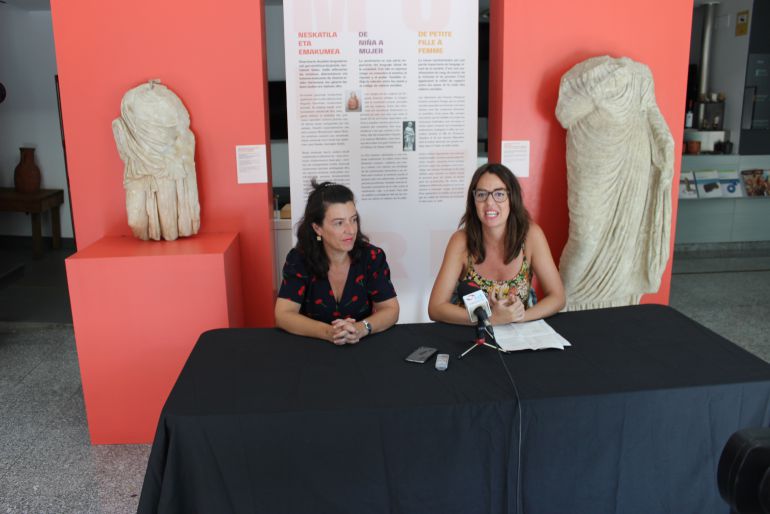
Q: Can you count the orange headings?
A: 1